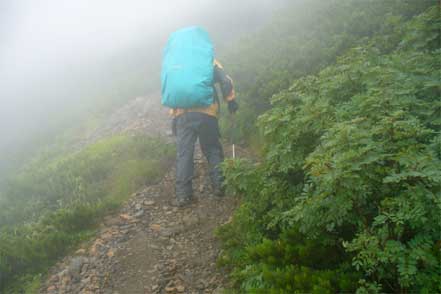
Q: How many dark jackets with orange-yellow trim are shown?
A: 1